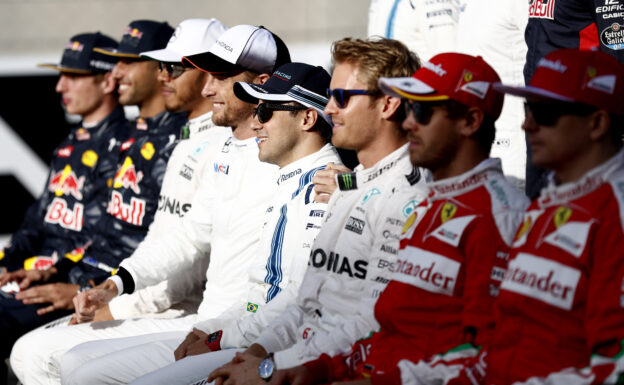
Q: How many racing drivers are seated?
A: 8